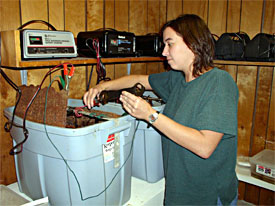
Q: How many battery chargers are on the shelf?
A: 5